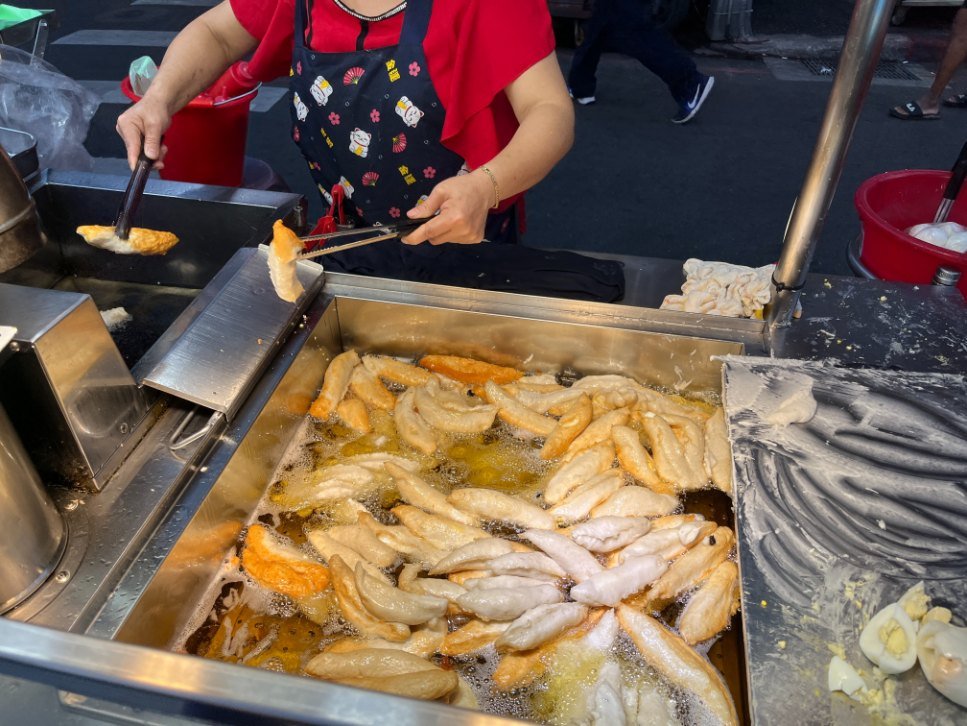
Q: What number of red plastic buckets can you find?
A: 2